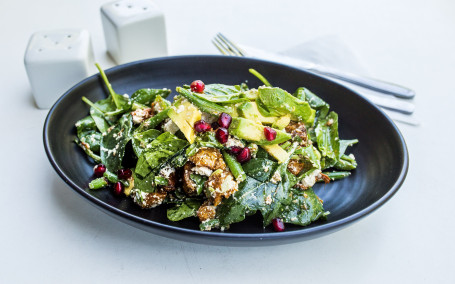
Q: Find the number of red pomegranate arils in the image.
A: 11